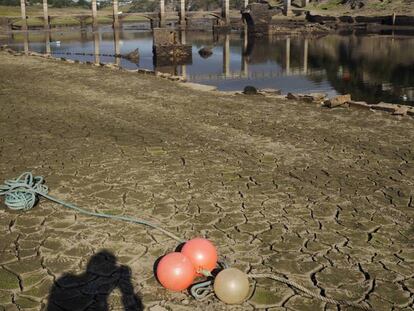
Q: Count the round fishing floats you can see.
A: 3